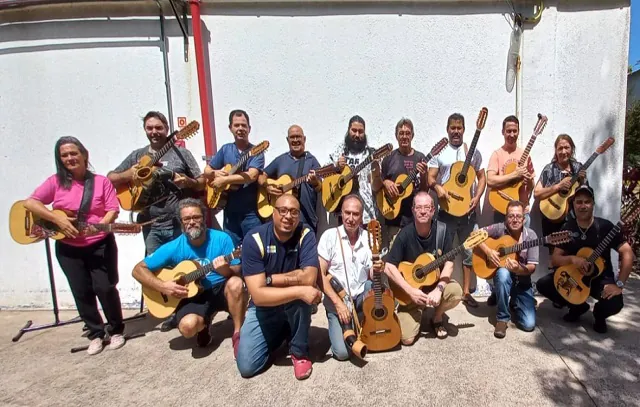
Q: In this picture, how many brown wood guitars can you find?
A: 14